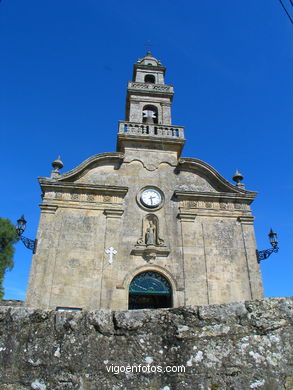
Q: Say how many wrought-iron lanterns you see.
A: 2